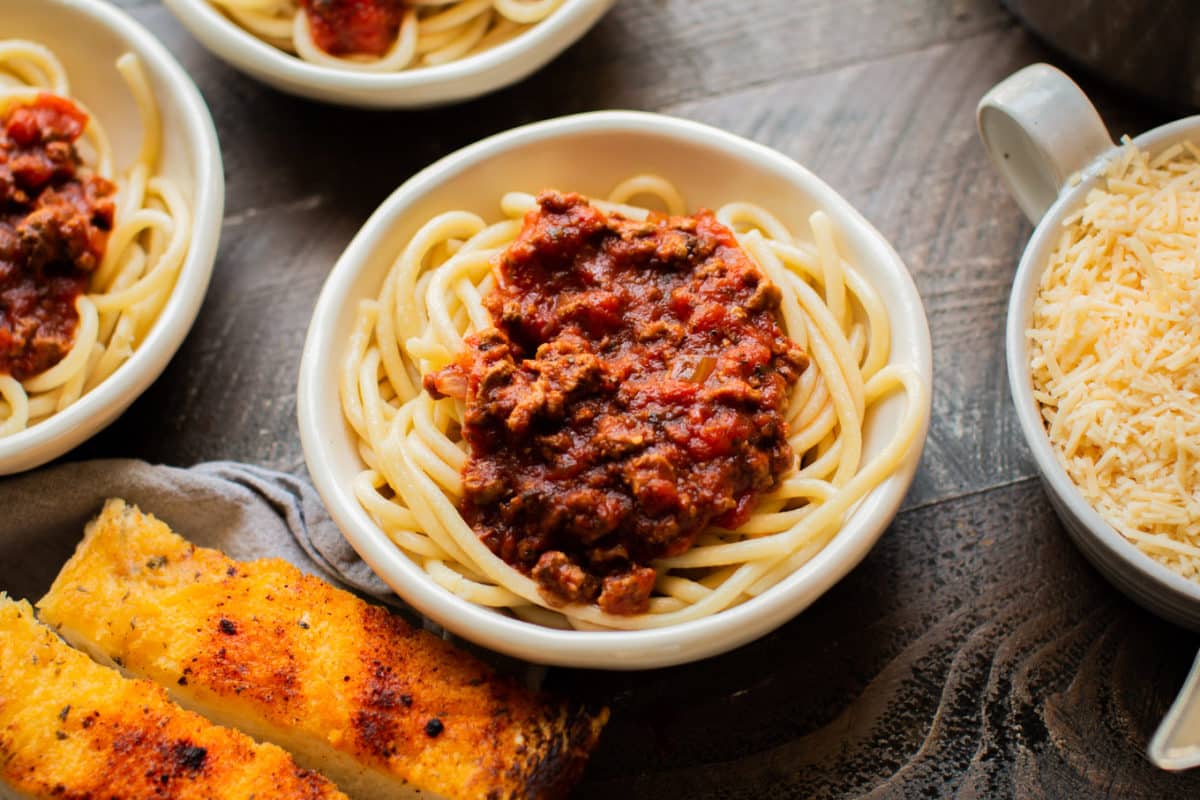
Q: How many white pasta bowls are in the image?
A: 3